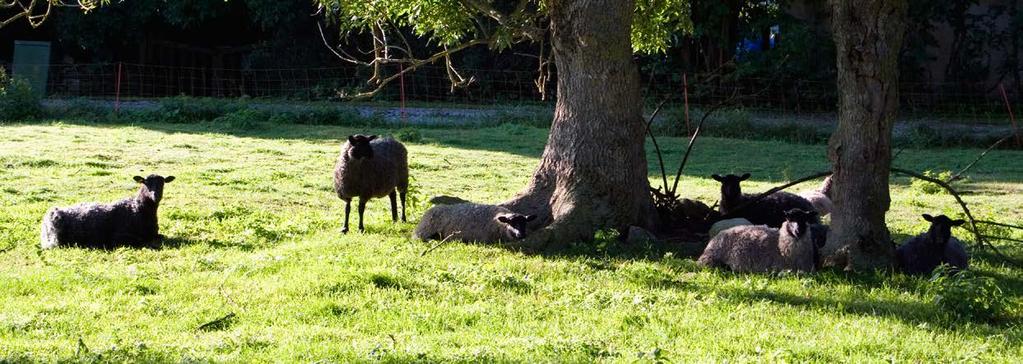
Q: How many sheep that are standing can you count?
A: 1